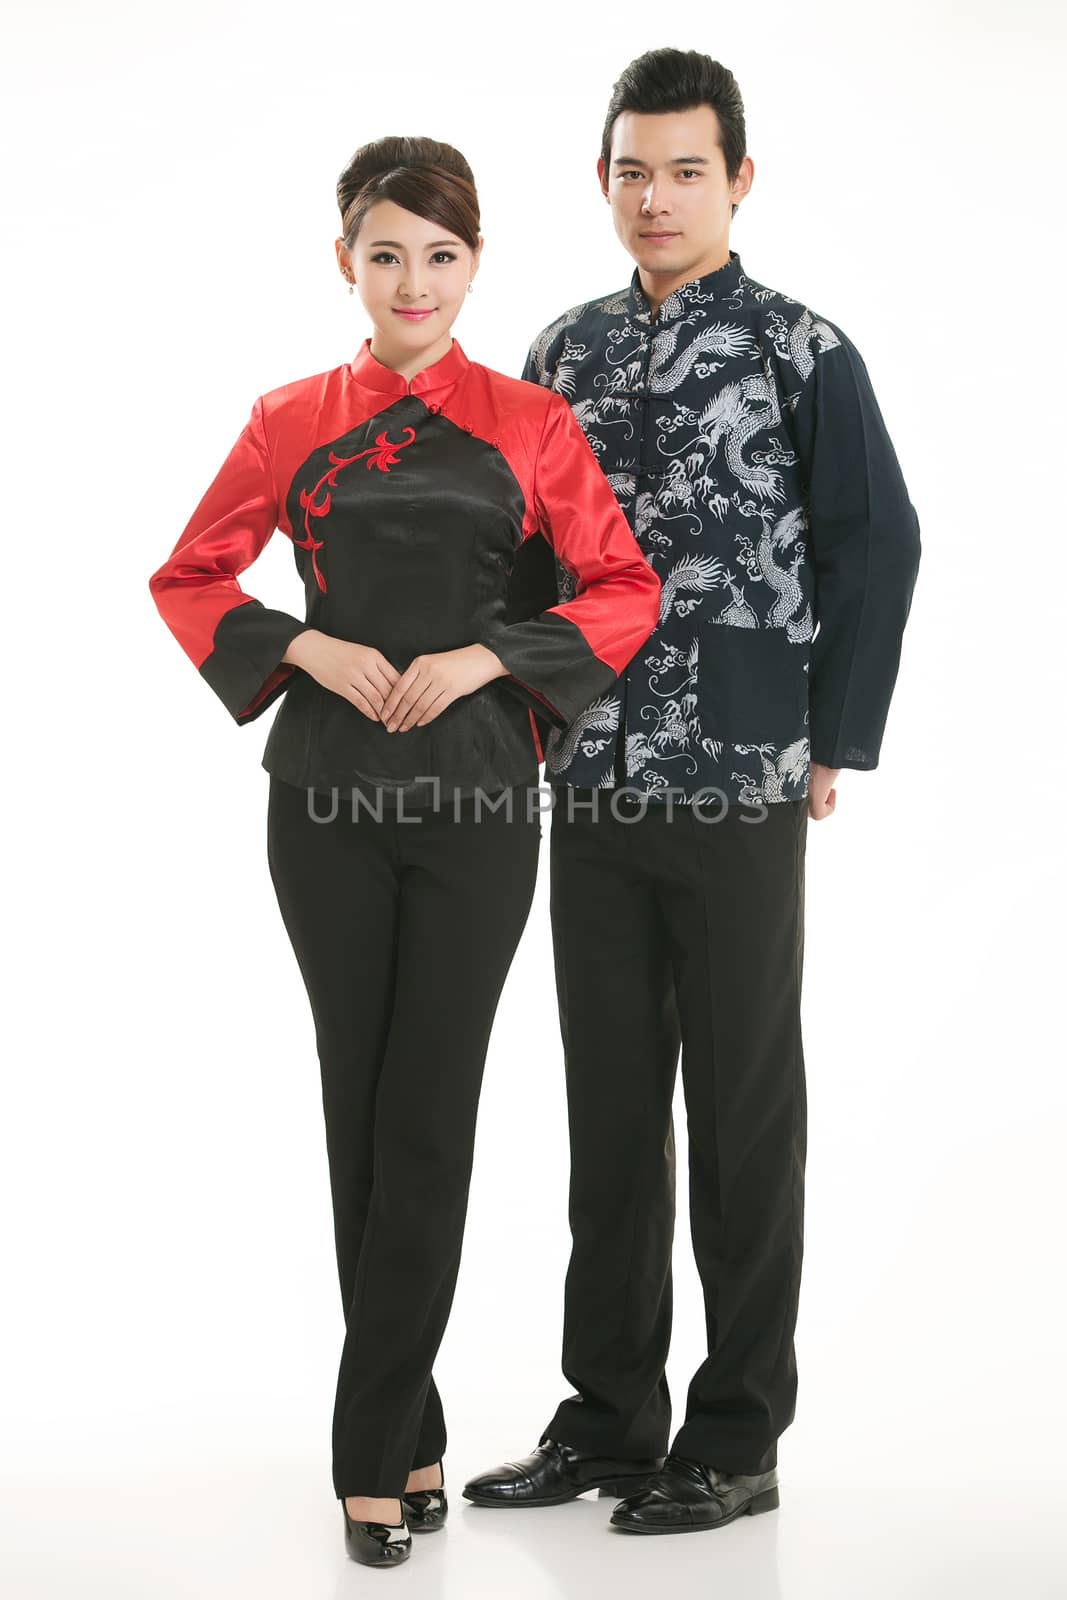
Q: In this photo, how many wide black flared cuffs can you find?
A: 2